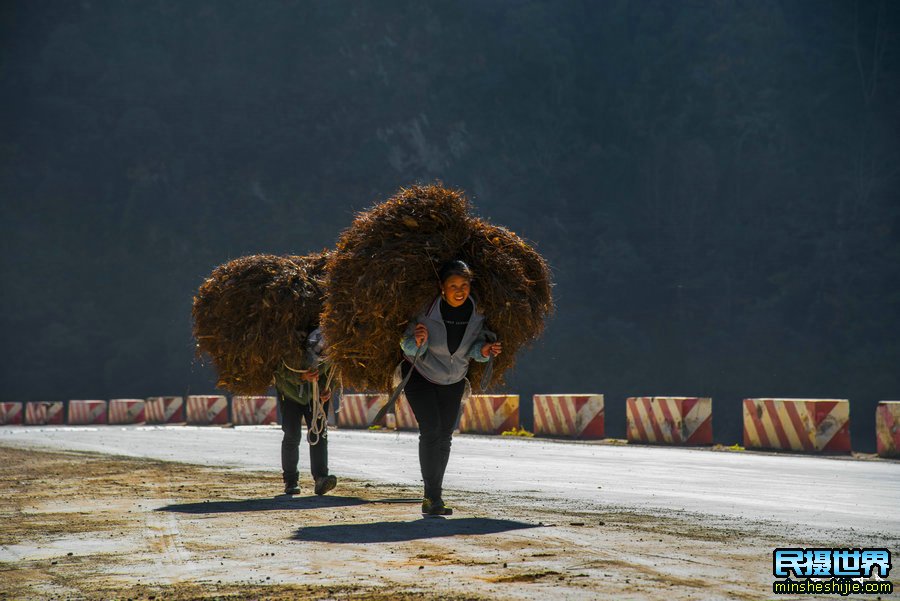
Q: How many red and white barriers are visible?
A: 14